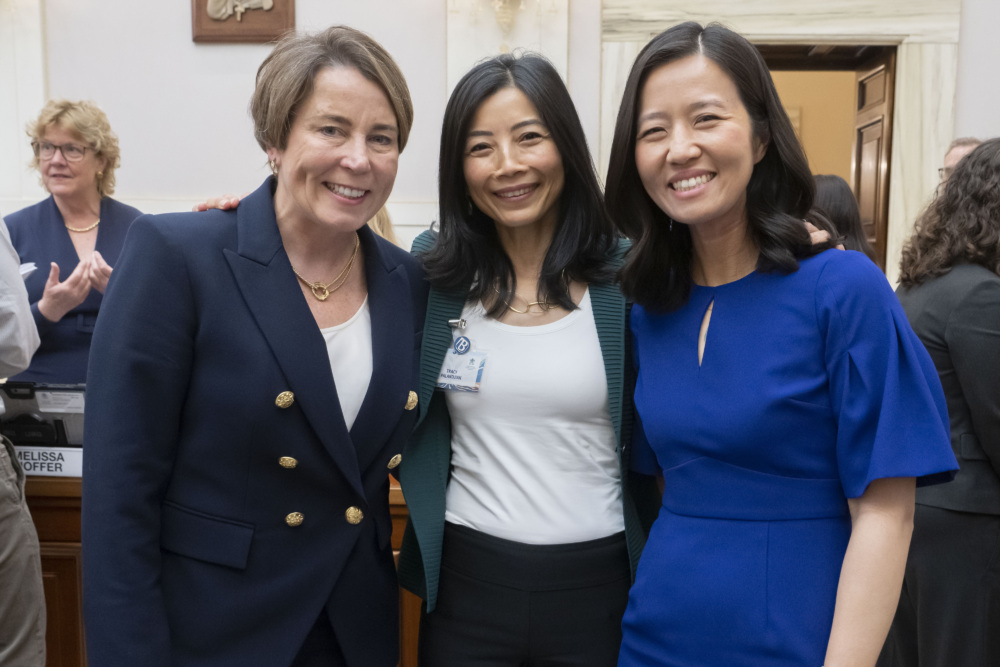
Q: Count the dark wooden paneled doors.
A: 1